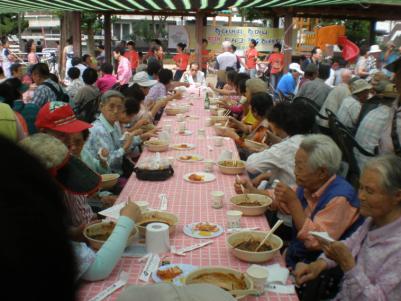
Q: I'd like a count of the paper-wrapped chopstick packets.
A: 6